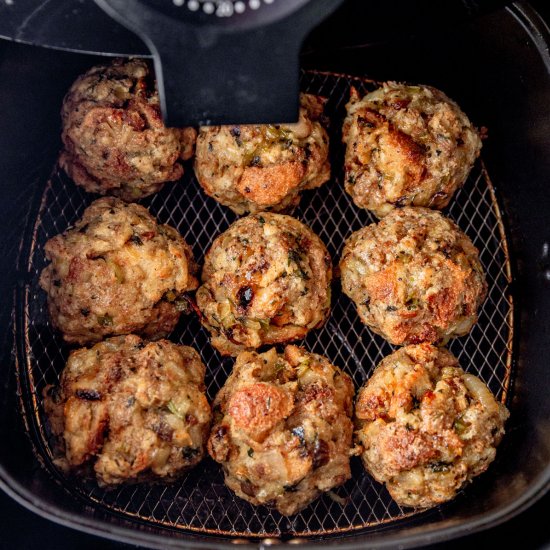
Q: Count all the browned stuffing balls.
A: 9